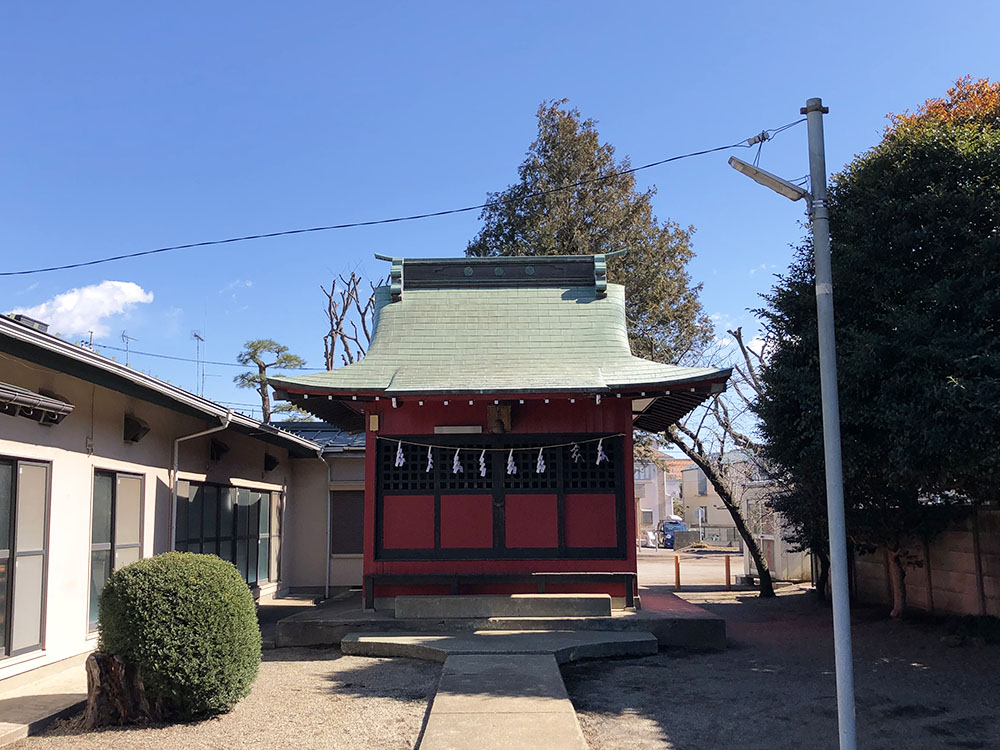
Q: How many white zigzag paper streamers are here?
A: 8